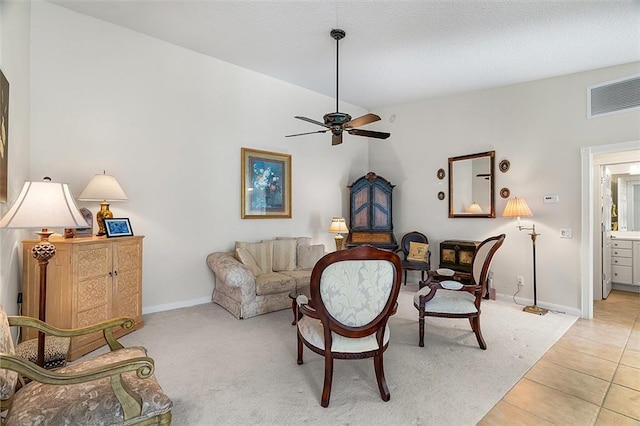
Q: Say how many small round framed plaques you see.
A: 4